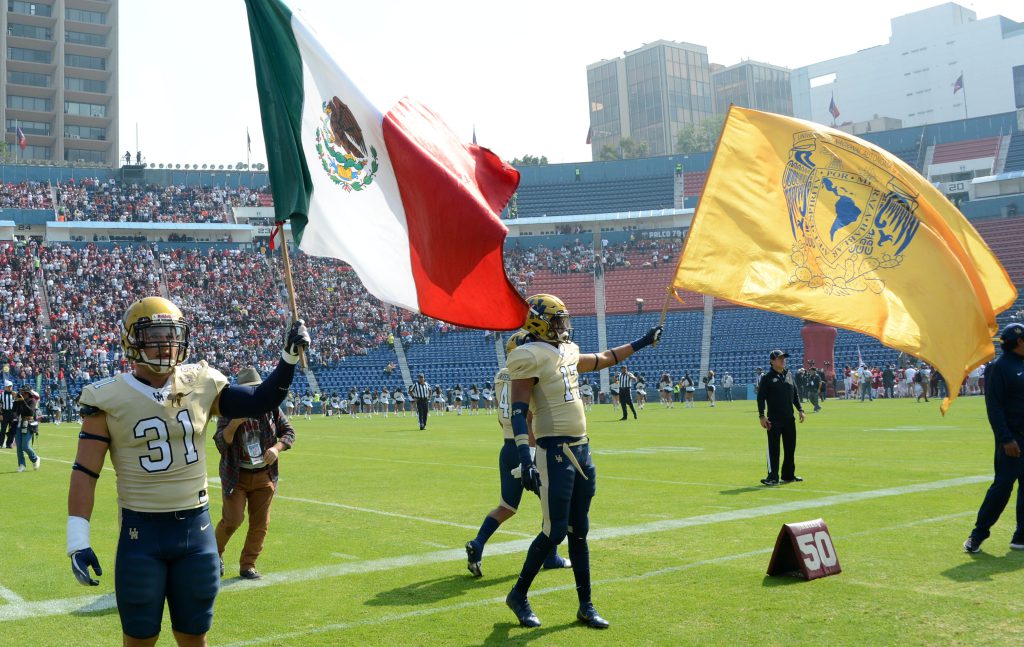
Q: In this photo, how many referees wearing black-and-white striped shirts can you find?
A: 3